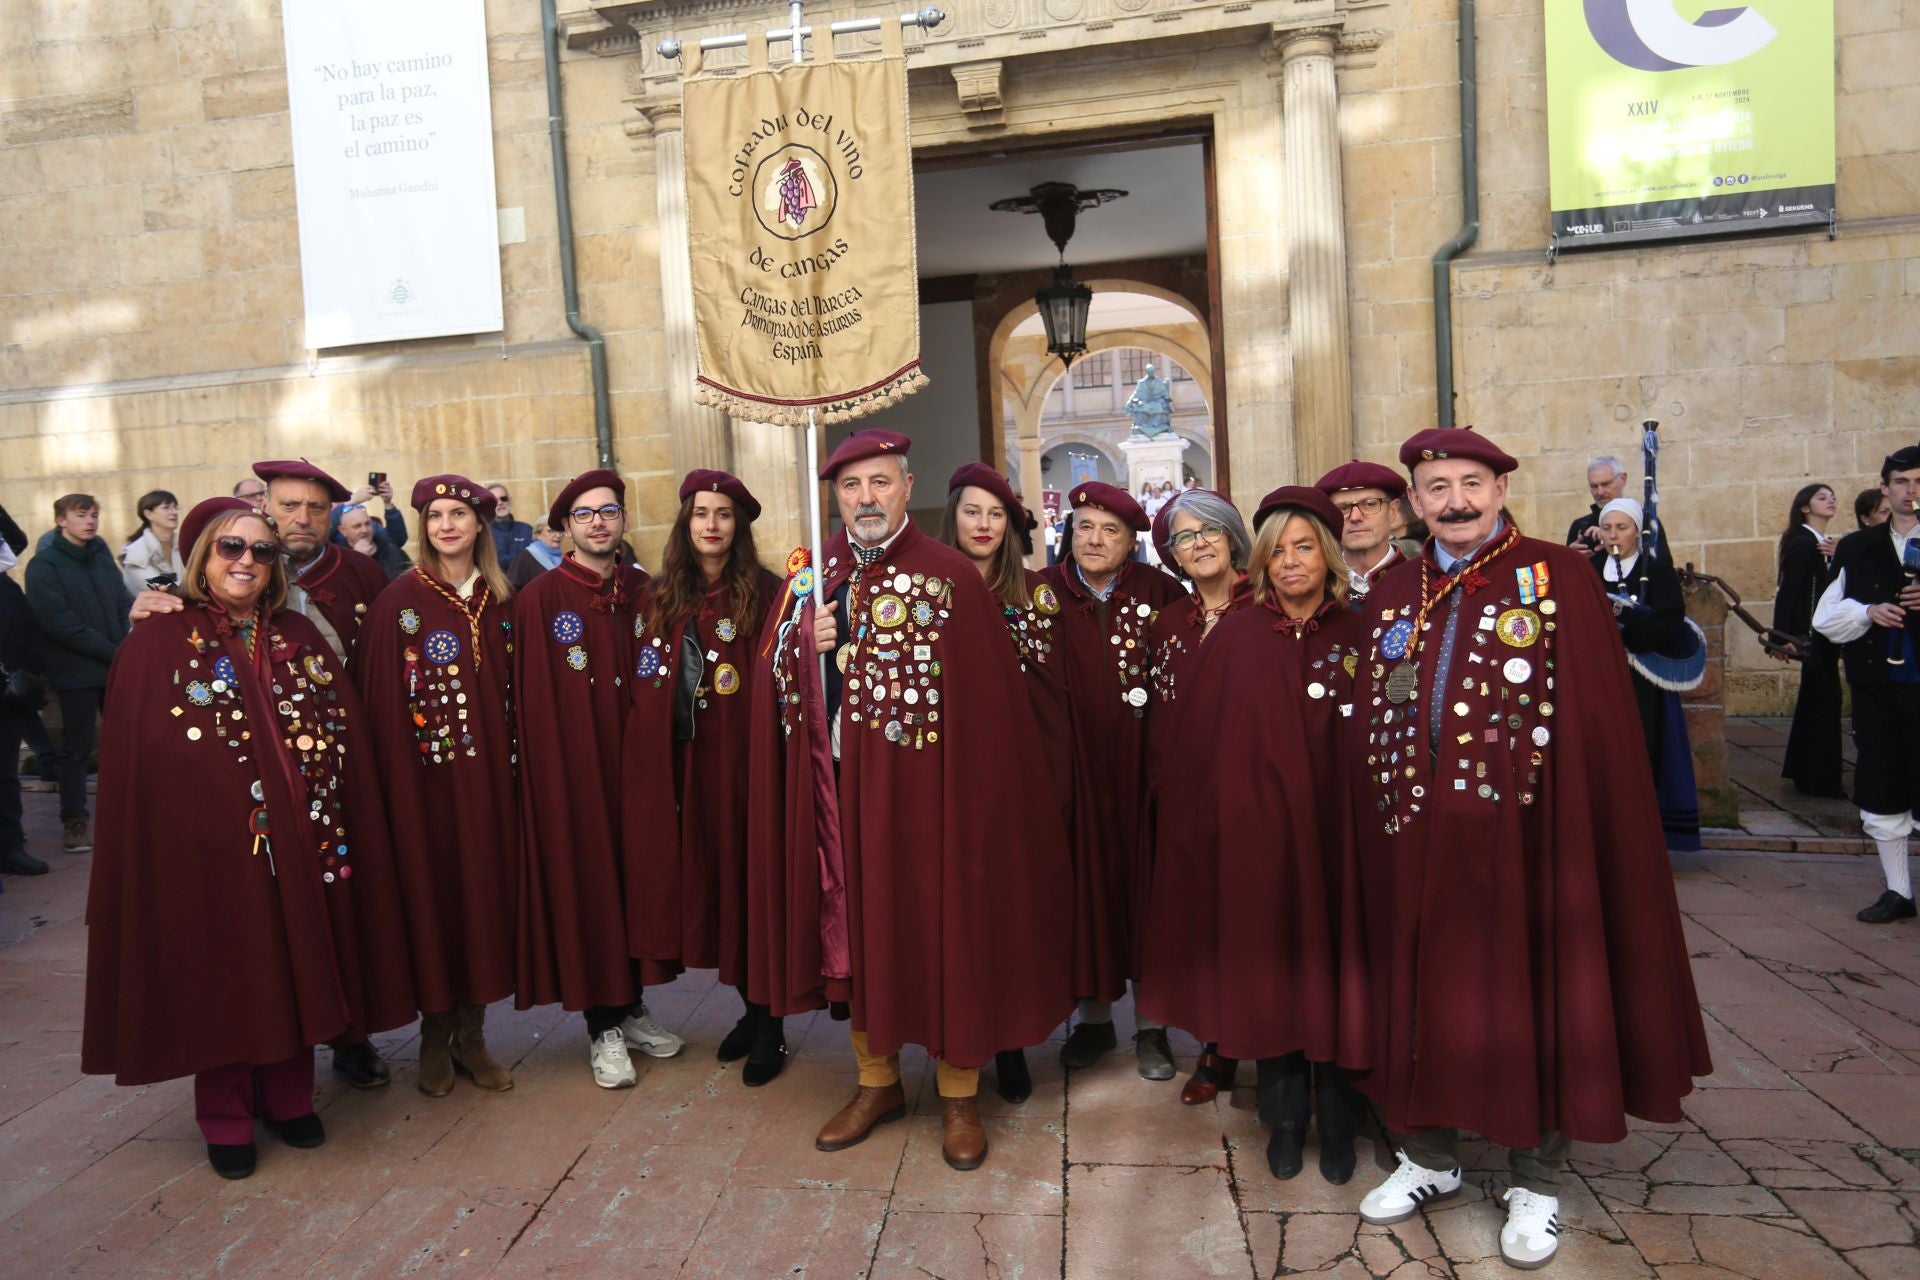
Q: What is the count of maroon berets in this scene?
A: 12